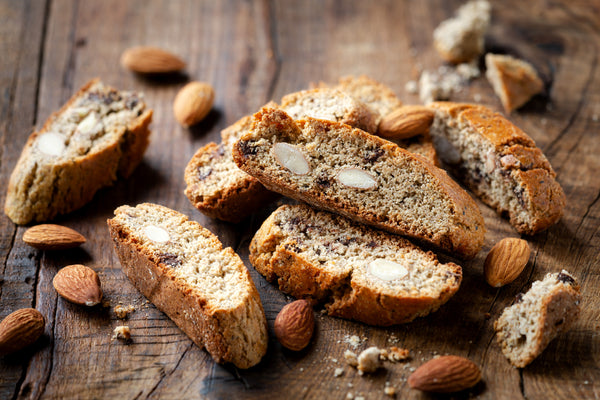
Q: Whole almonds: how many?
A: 9